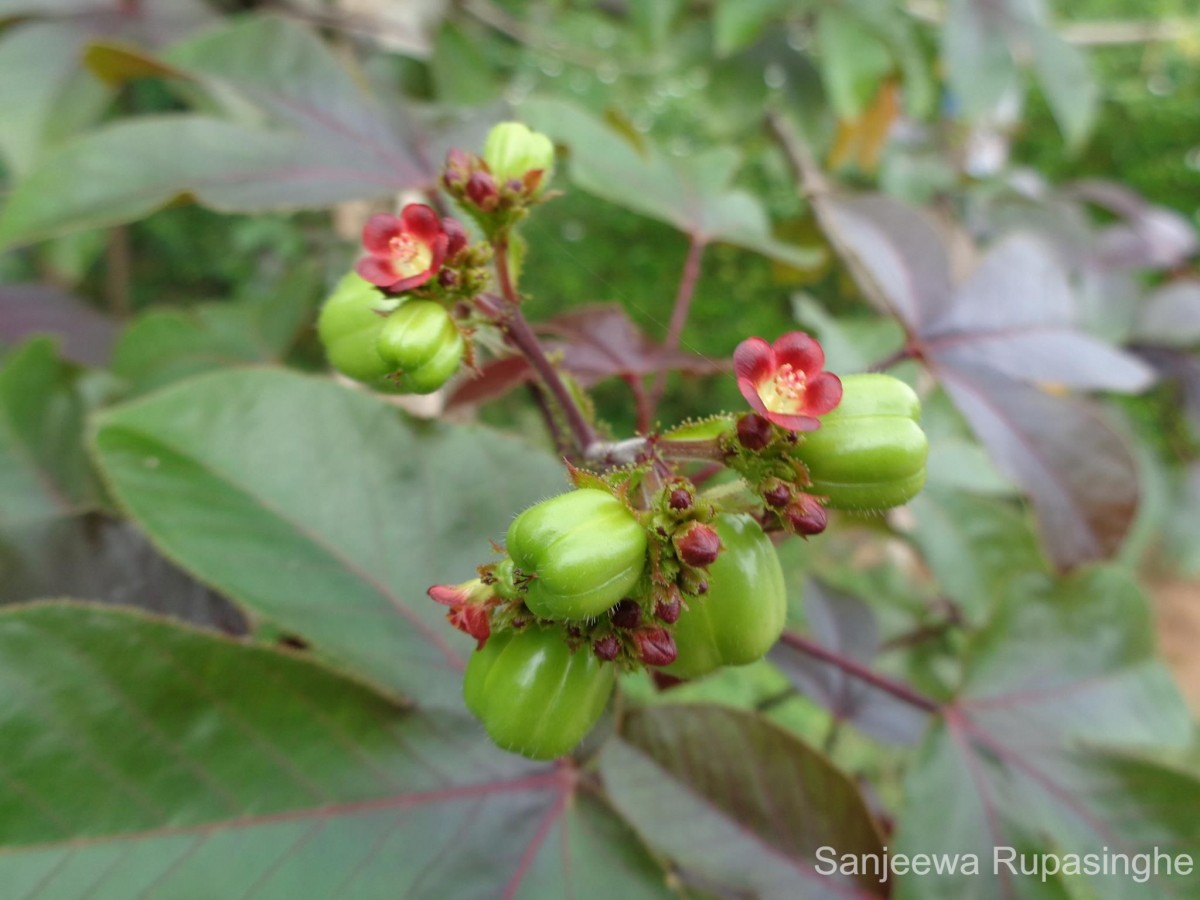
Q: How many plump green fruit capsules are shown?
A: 7